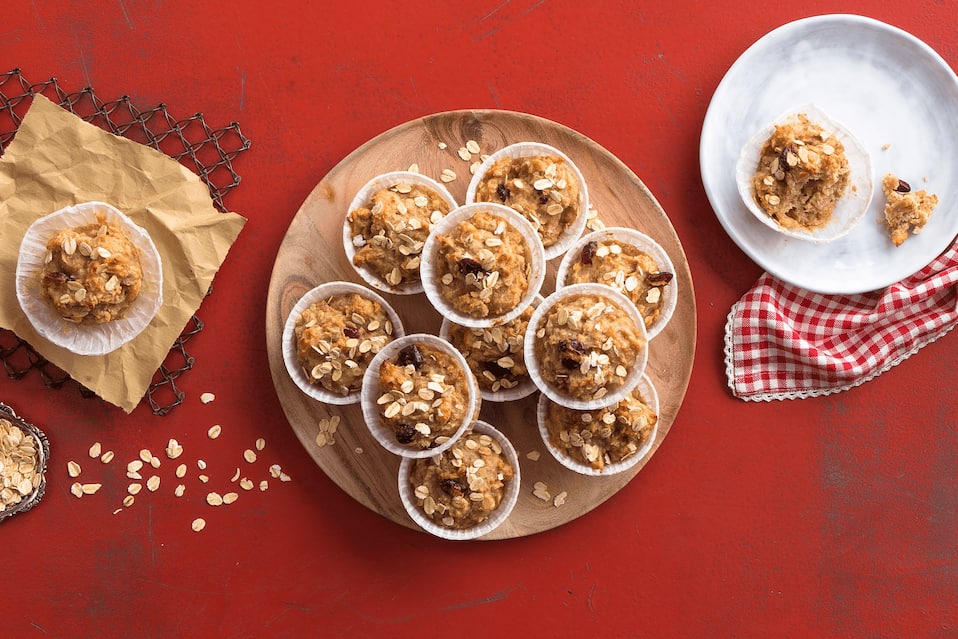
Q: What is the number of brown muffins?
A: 12